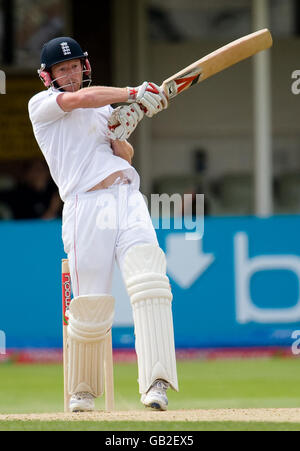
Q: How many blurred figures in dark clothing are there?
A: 1